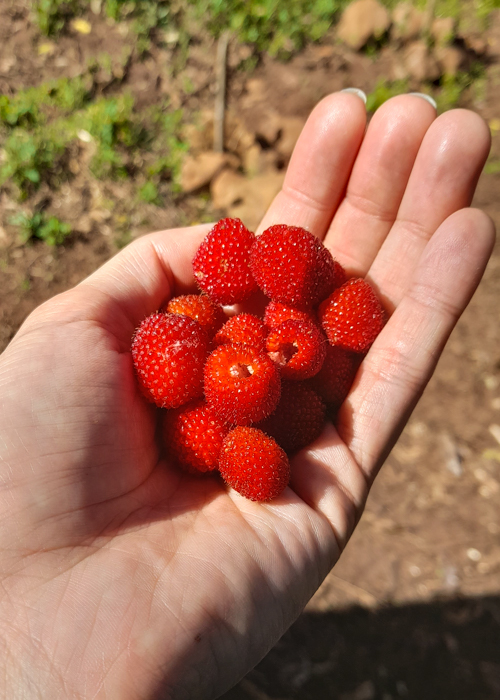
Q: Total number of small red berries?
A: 14